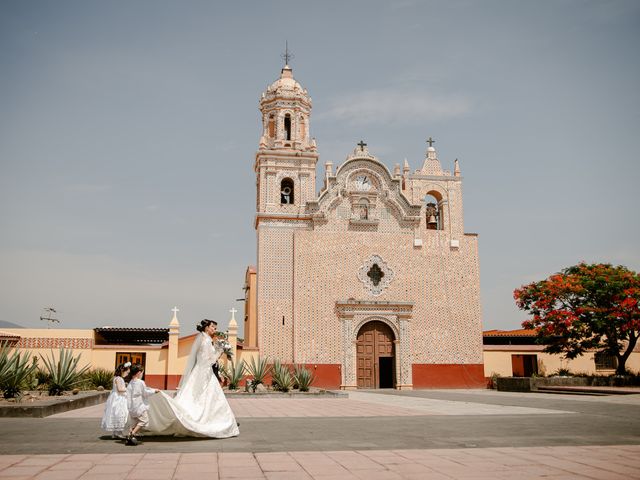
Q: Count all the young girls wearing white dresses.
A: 1